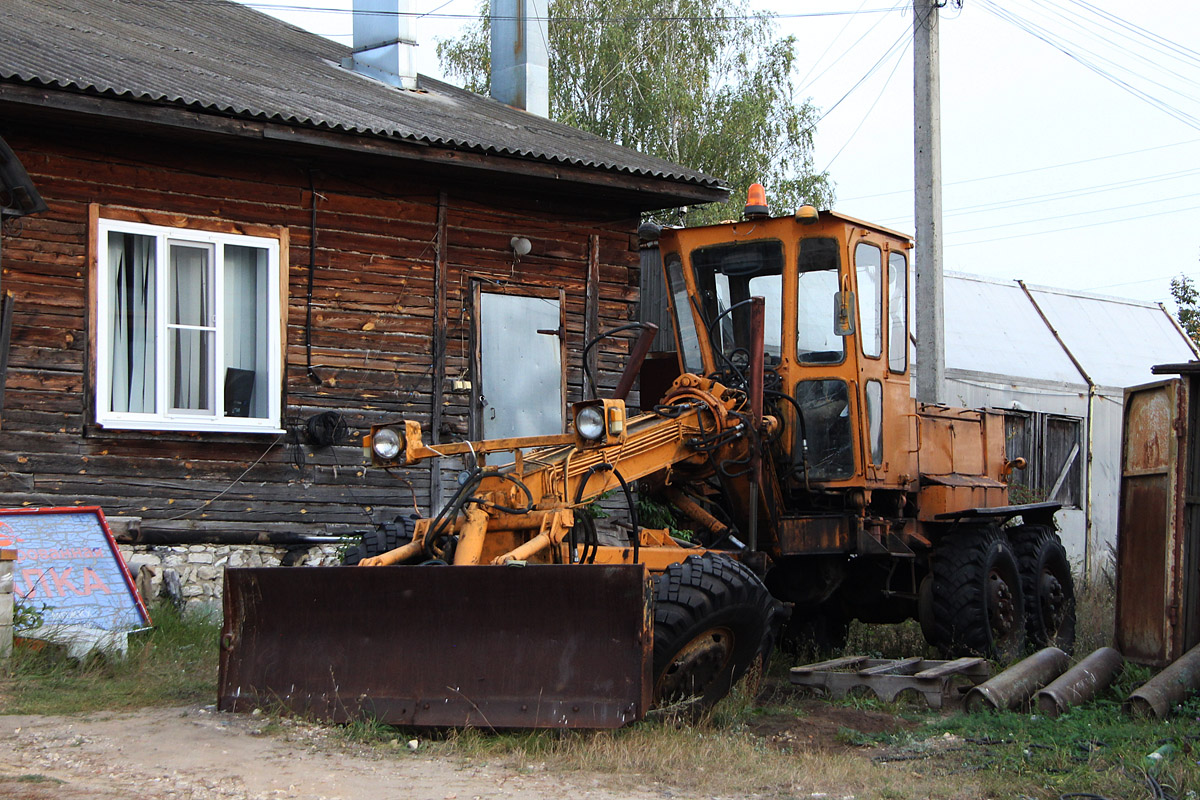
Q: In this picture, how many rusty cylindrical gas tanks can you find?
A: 3